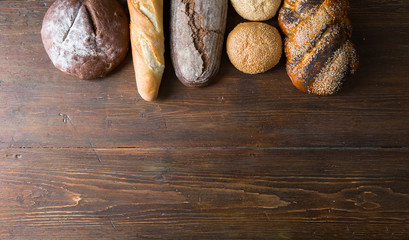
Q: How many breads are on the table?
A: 6